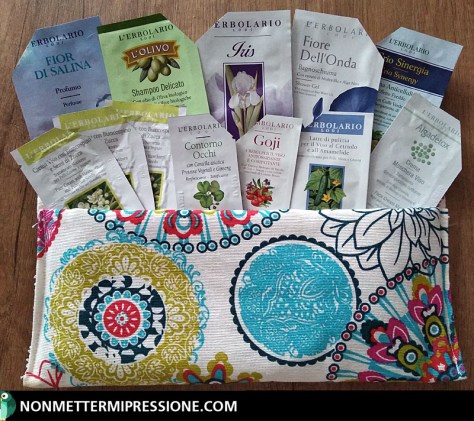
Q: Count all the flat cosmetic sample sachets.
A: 12